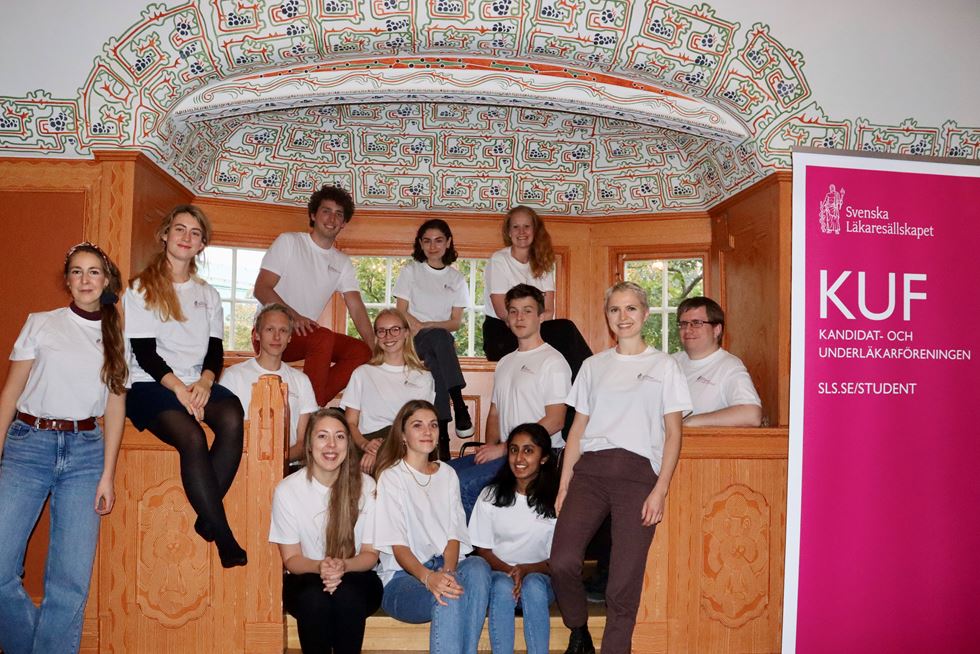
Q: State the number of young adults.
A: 13